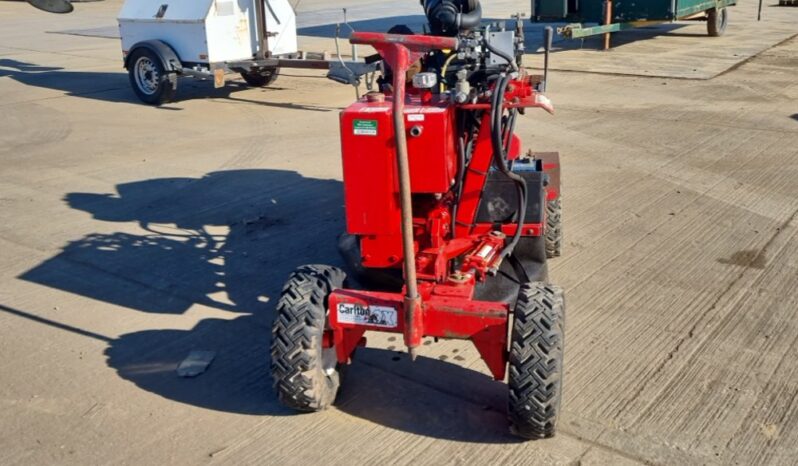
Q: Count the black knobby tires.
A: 3